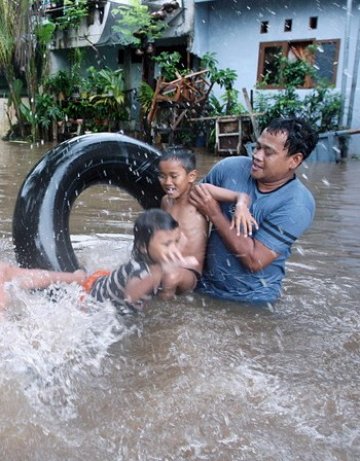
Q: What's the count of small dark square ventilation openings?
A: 3